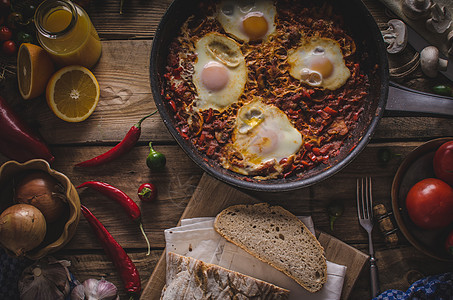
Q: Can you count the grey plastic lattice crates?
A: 0